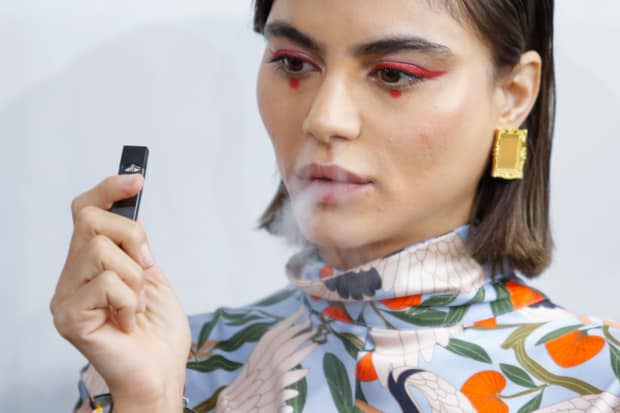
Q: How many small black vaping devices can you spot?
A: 1